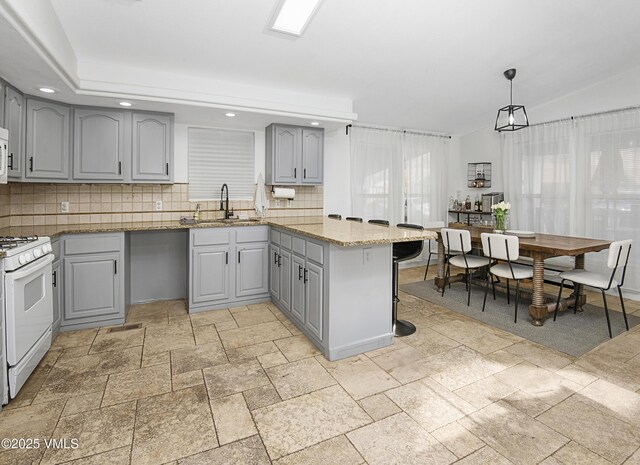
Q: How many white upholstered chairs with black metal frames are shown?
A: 4